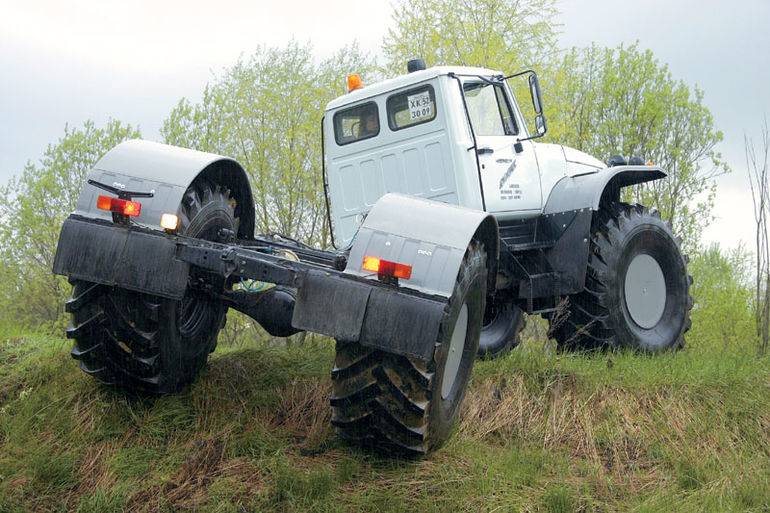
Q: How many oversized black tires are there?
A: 4